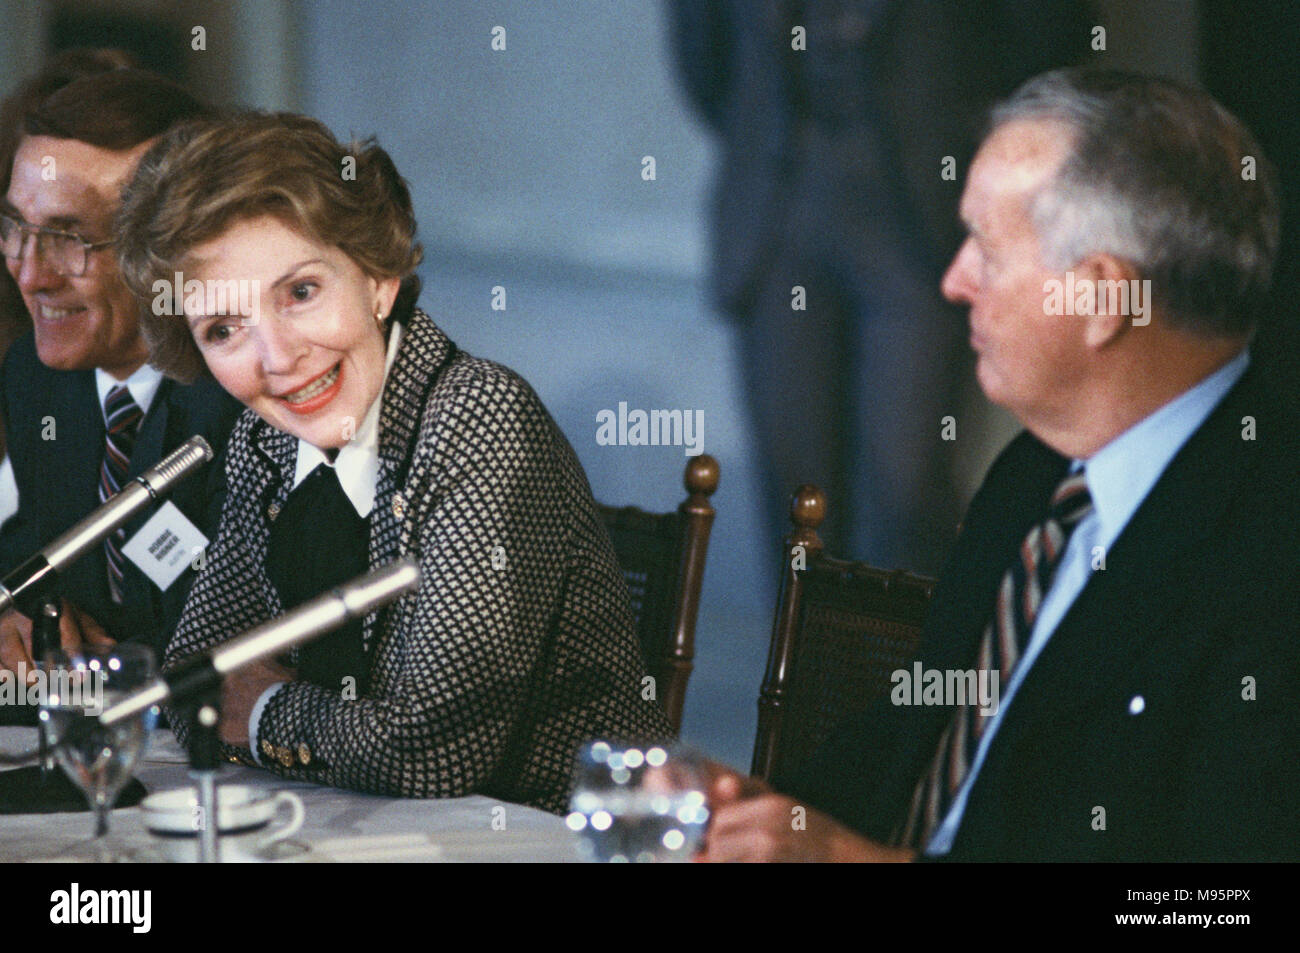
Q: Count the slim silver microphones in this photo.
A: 2